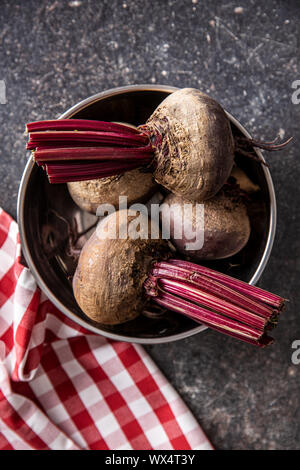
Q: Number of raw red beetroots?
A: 4